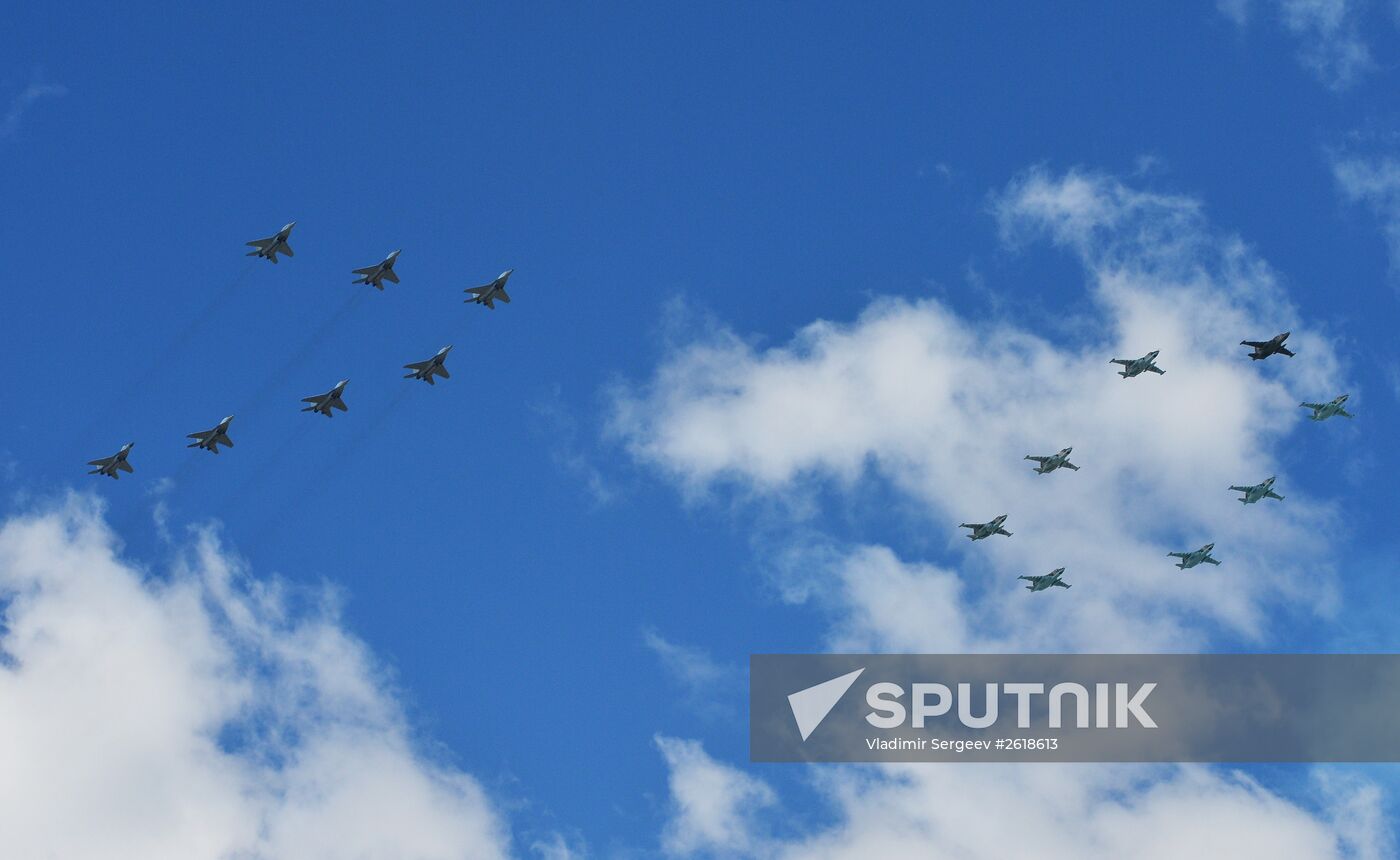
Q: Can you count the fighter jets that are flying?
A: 15